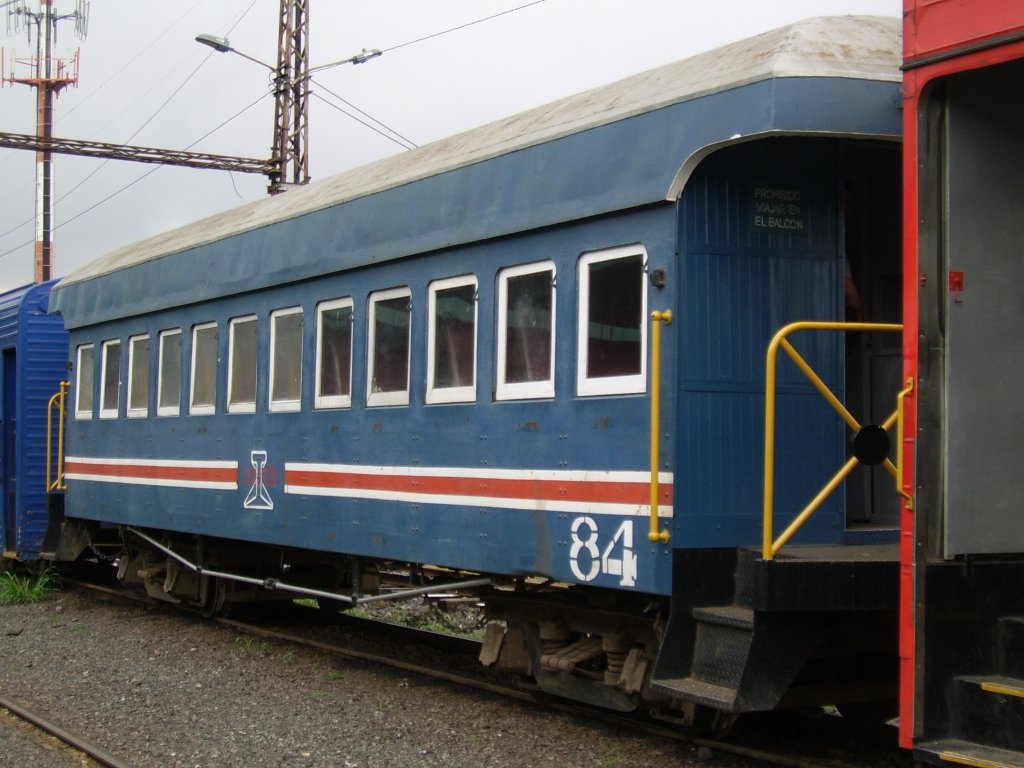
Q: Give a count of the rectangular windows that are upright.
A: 12